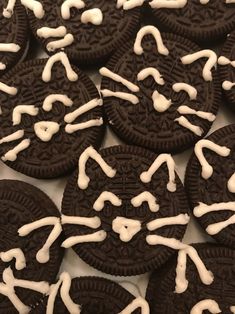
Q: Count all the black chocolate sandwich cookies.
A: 11